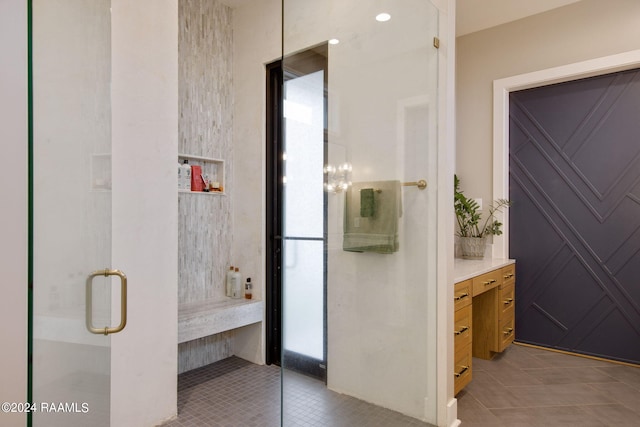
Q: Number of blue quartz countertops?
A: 0